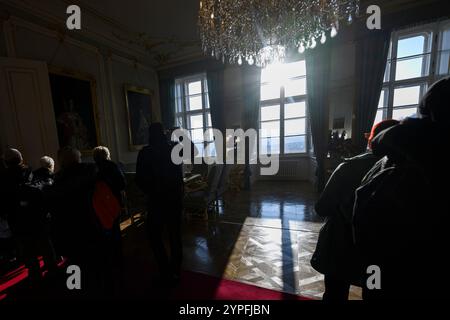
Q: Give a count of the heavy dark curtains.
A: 5